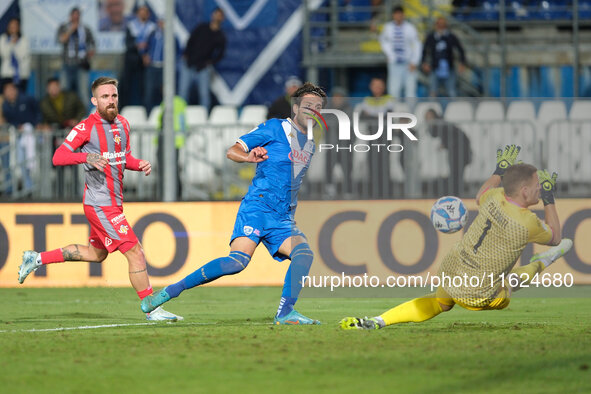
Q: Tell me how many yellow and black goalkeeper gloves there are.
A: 2